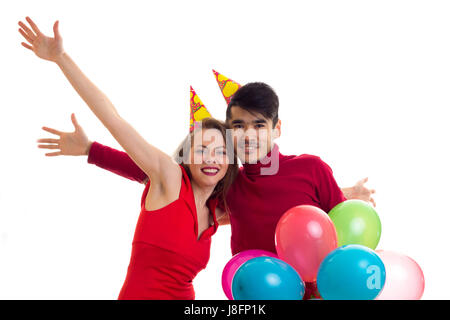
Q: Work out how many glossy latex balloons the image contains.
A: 6